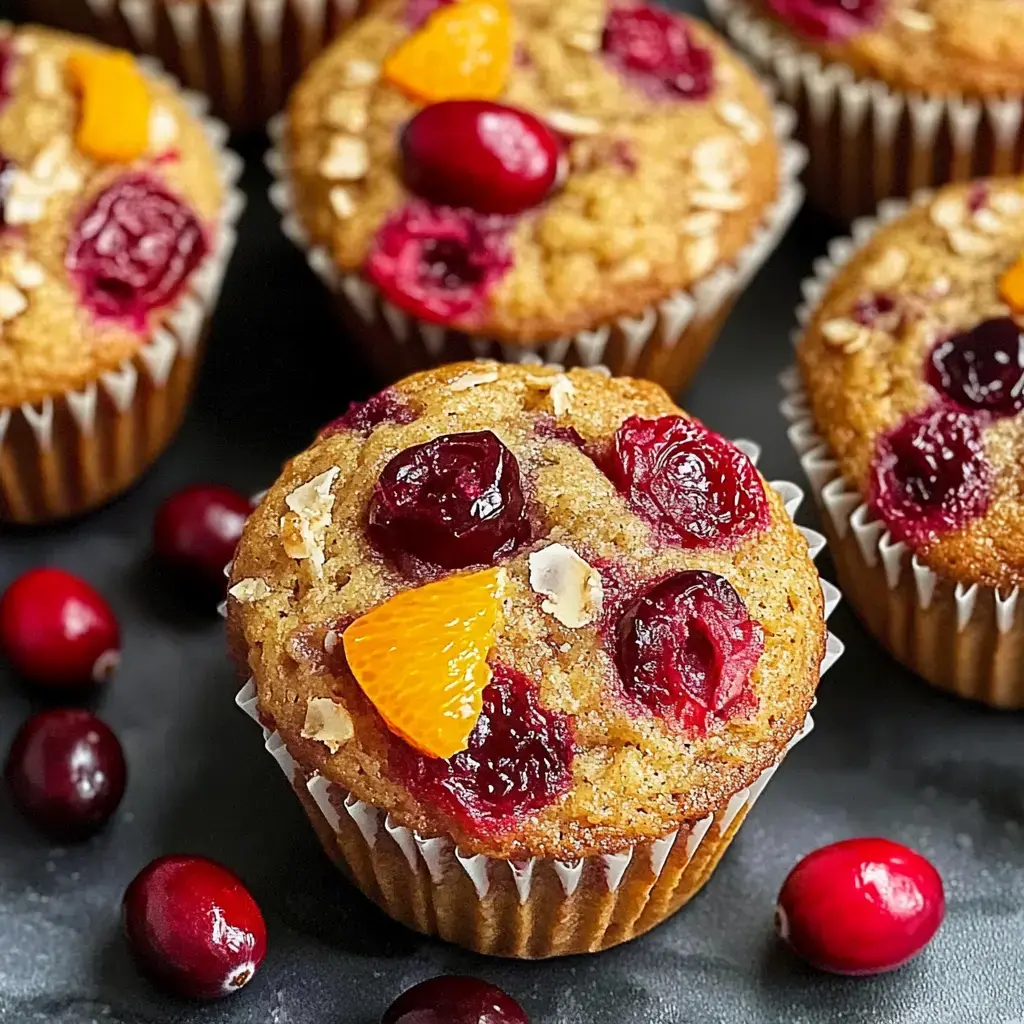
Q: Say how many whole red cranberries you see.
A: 7